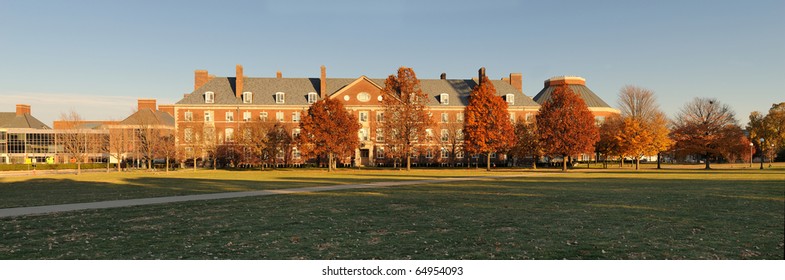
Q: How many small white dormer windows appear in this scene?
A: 6